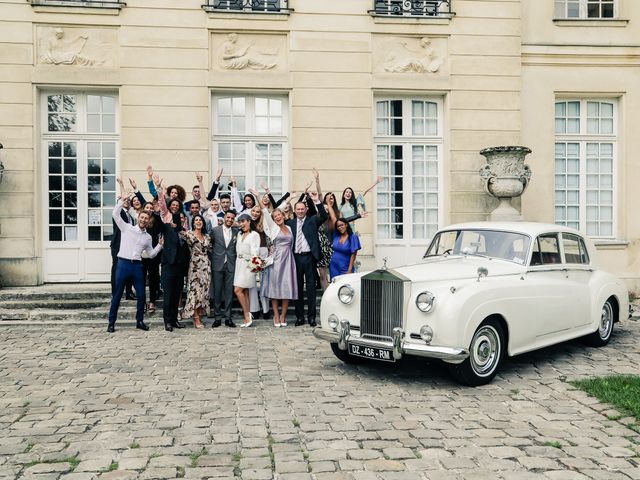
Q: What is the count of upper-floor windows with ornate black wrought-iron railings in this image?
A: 3